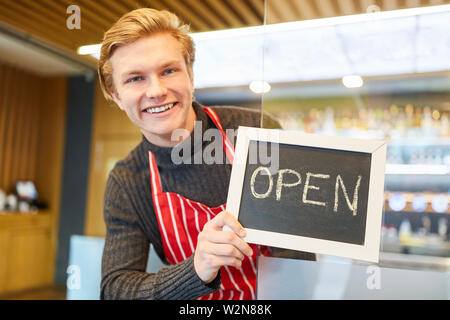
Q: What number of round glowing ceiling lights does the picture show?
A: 2